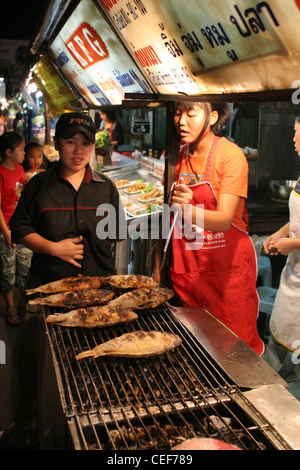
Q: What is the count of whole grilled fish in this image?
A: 6